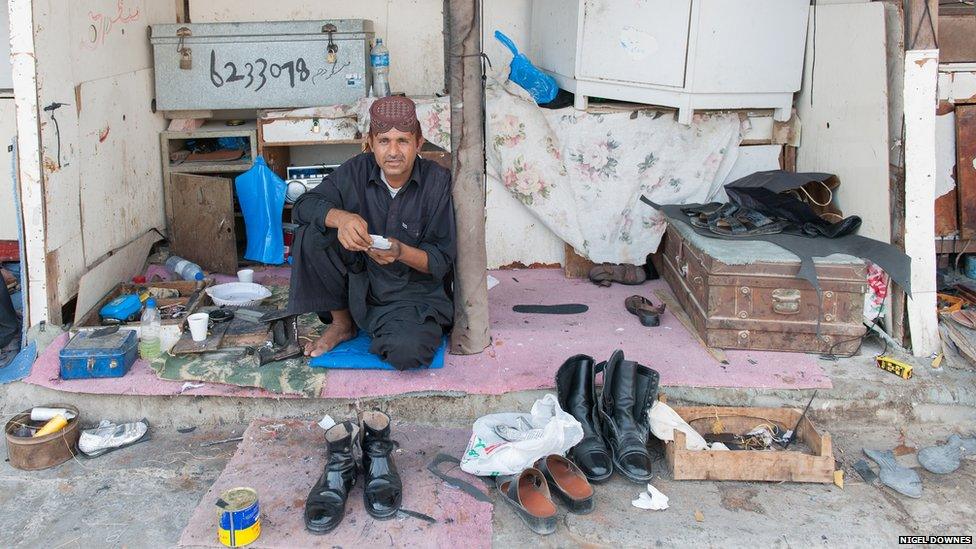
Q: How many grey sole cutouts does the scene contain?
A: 2